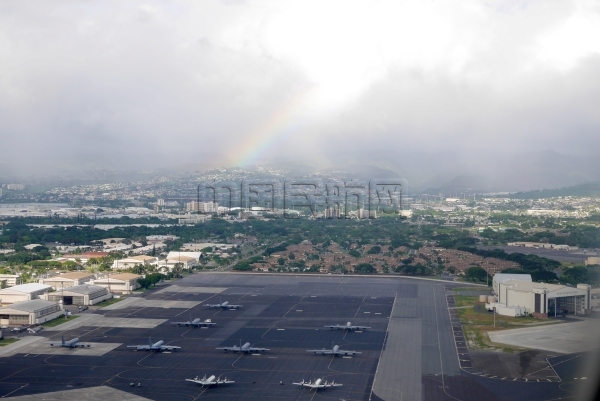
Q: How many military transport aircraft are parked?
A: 9